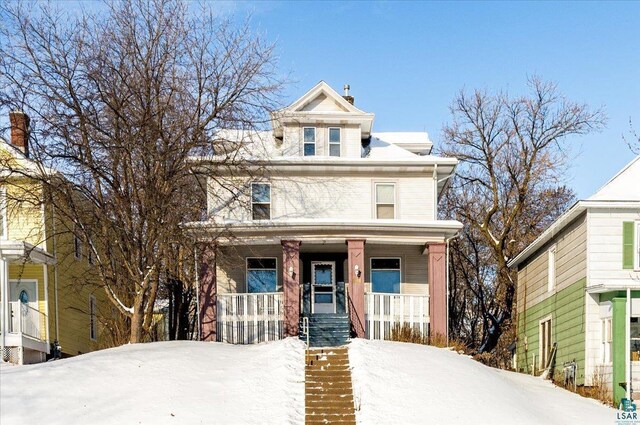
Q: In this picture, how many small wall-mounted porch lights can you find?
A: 2